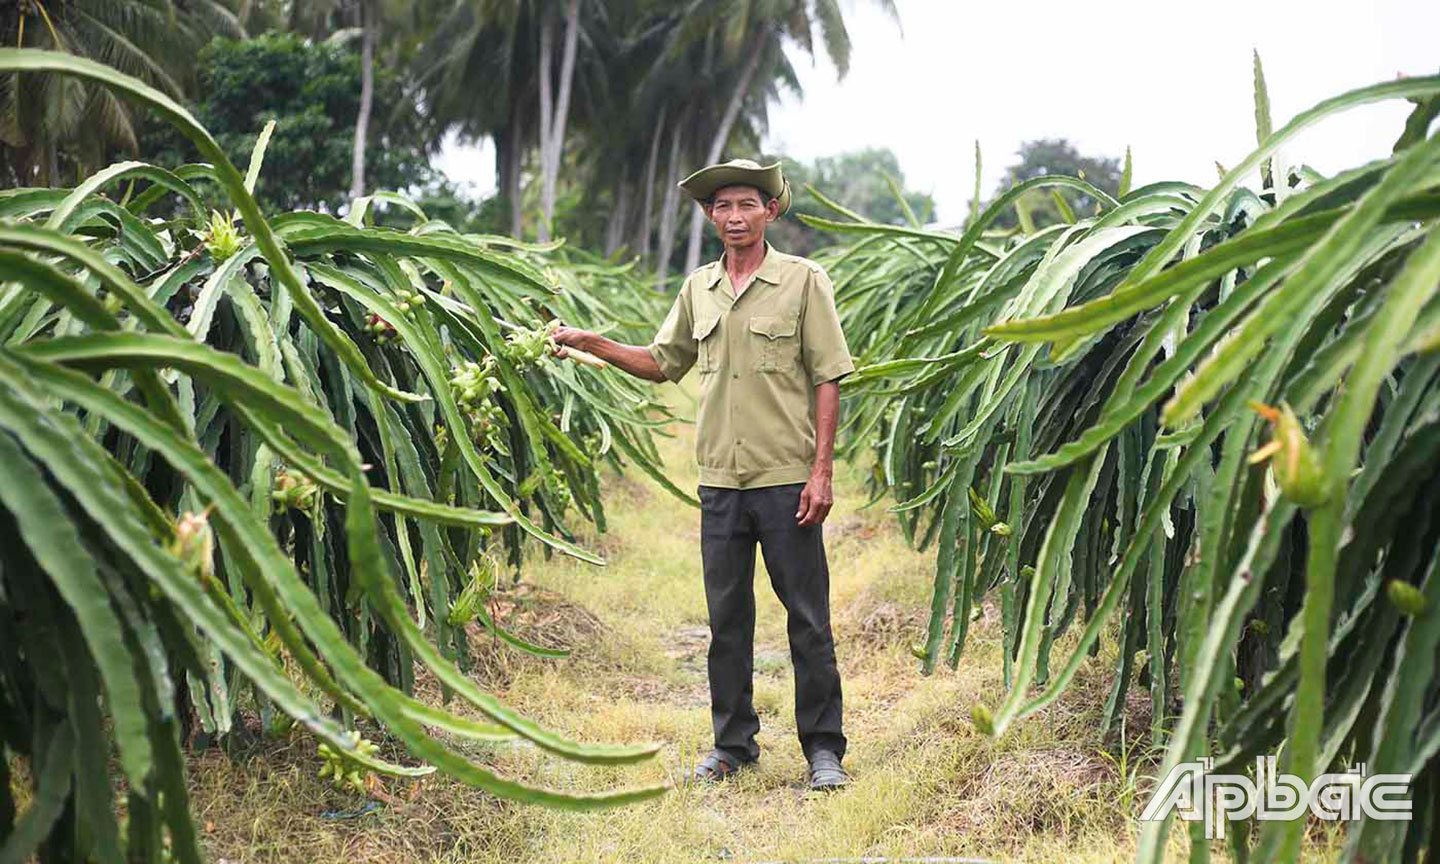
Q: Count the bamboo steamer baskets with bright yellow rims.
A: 0